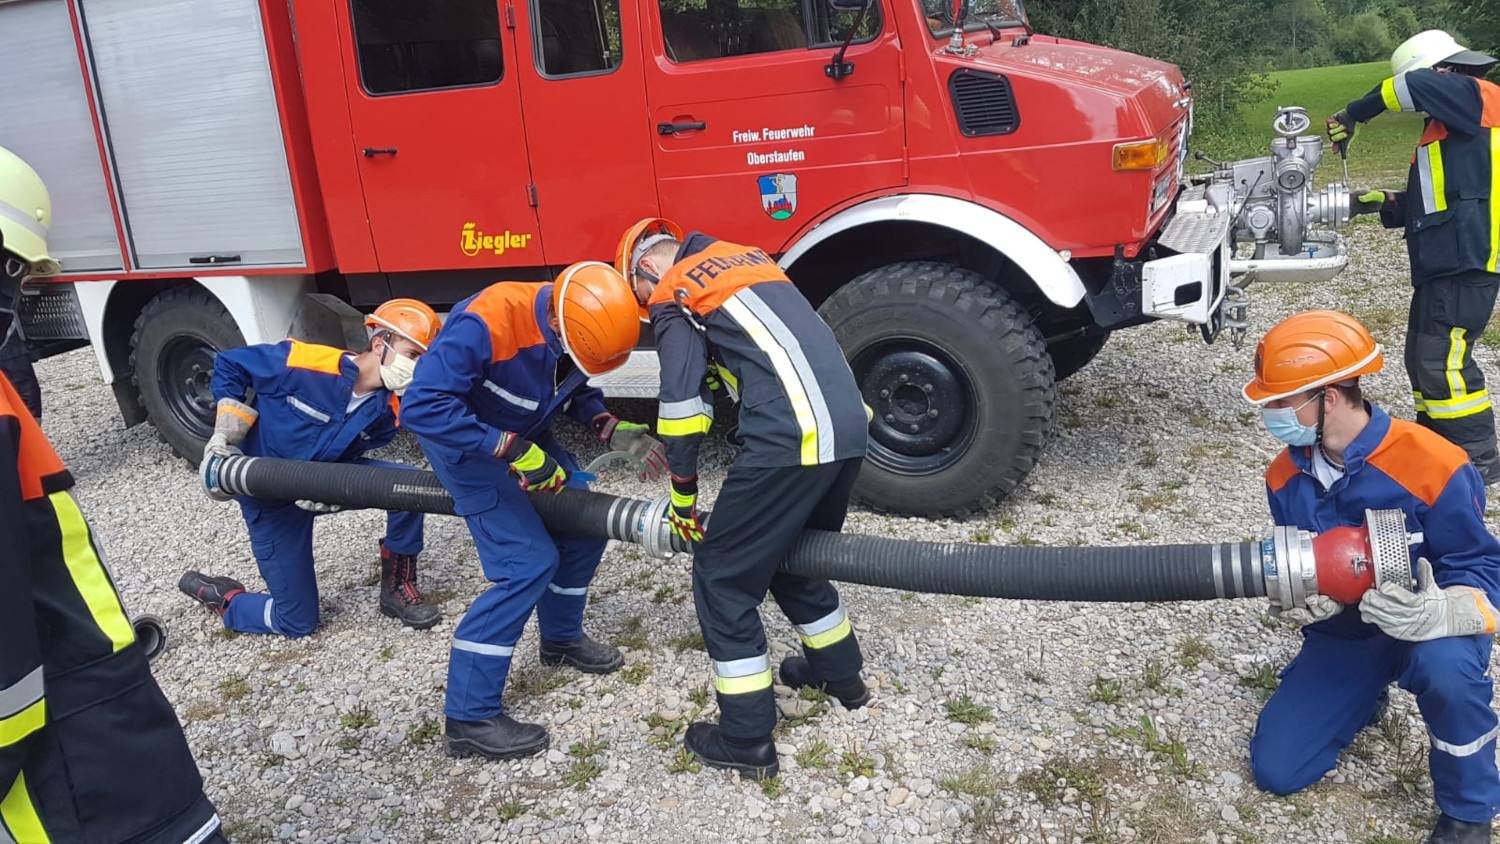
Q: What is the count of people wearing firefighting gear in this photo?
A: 6